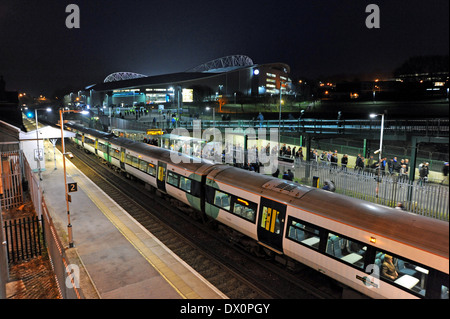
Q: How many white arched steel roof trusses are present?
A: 2